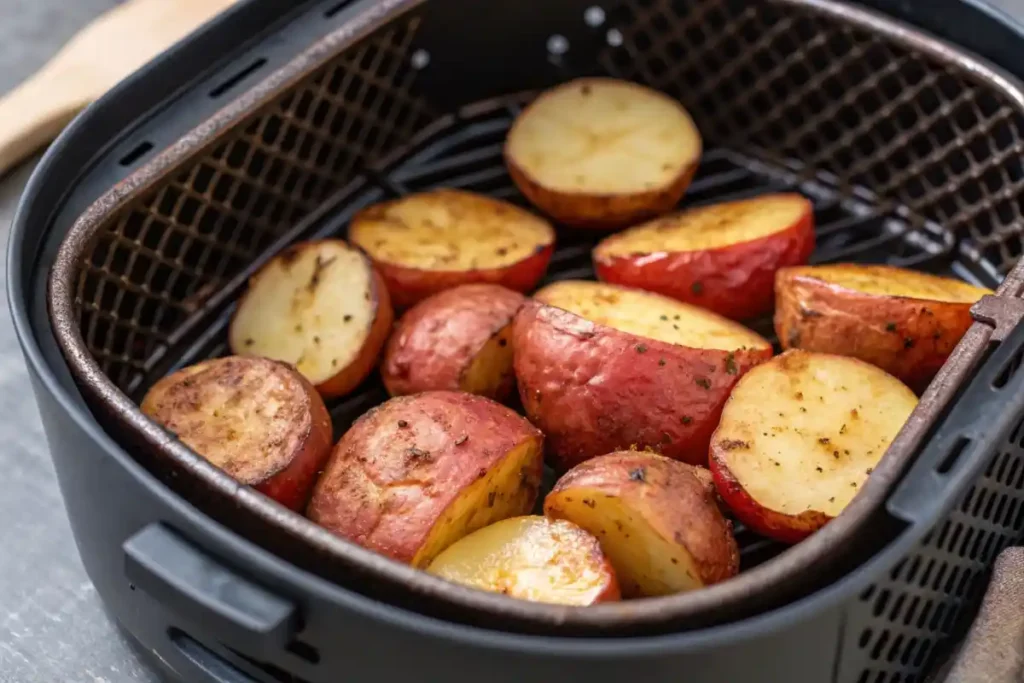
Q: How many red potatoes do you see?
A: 12